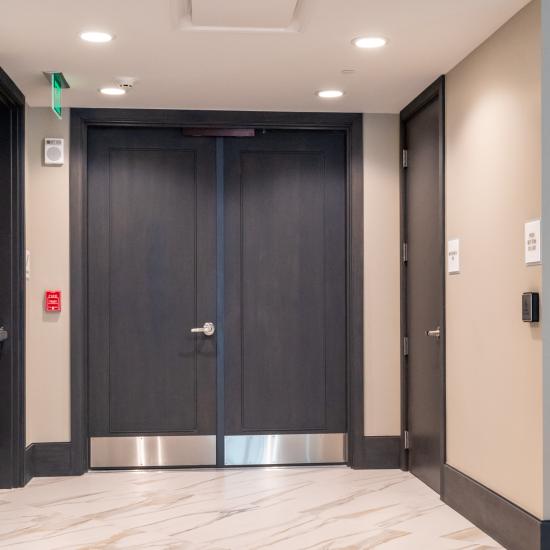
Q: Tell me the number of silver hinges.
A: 4